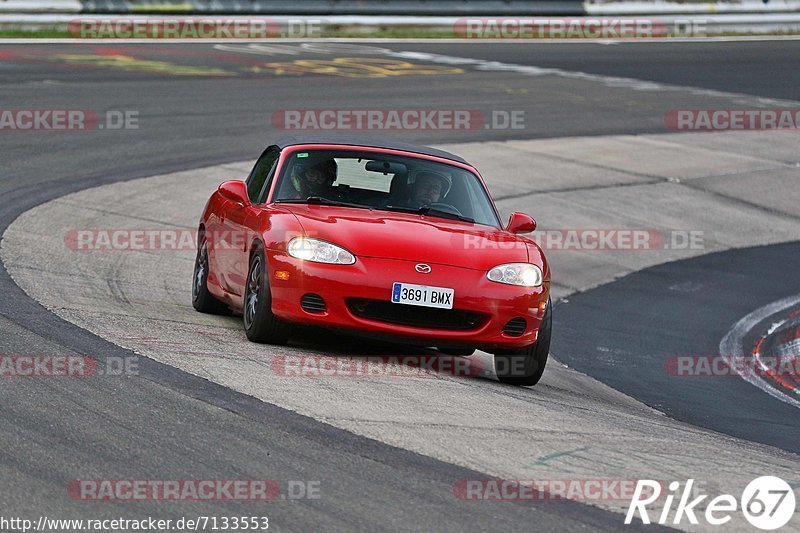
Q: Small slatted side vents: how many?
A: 2